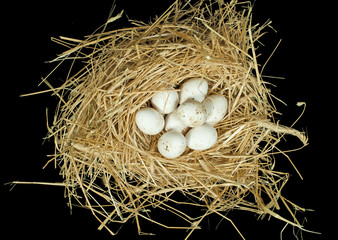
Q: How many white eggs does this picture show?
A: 8